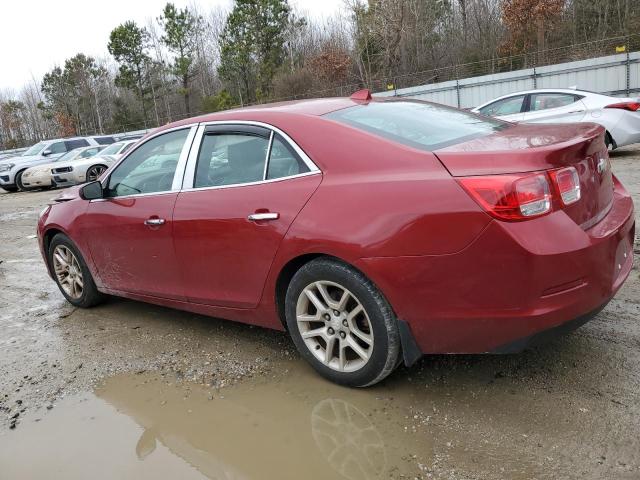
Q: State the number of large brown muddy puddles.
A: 1